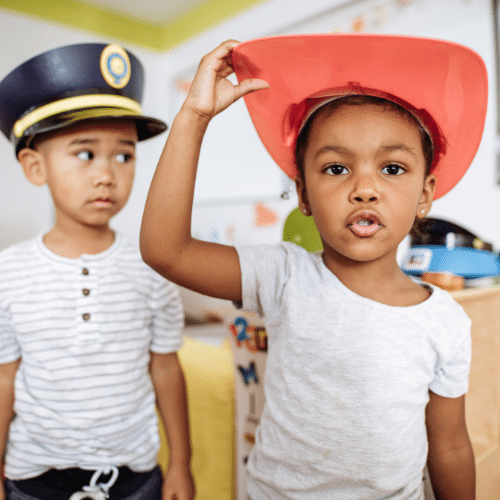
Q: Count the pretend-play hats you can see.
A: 2